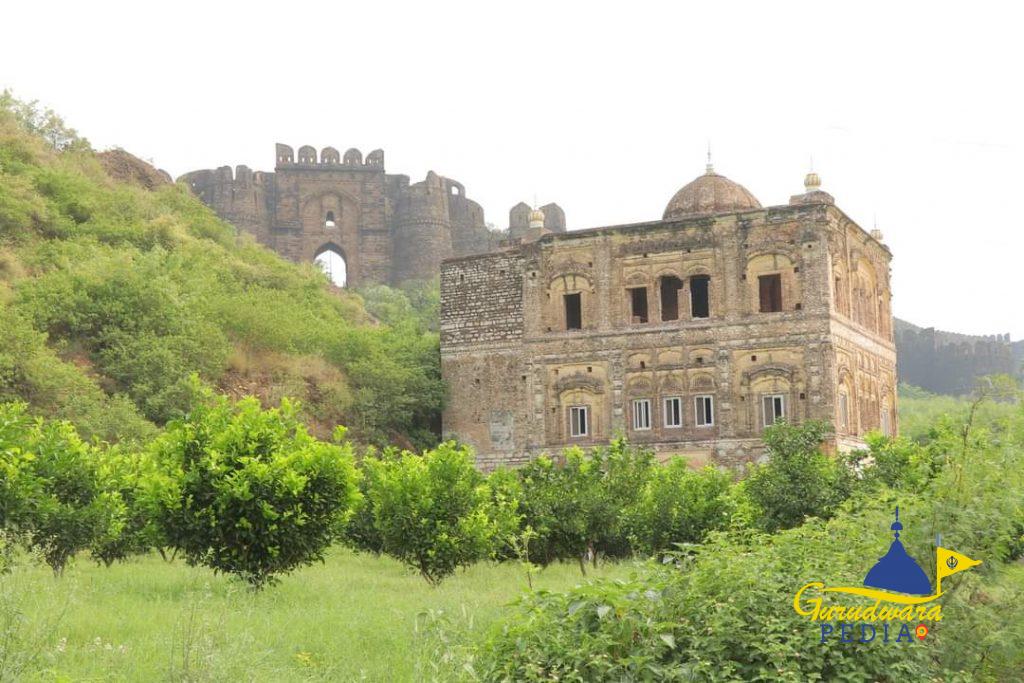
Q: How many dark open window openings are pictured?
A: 5